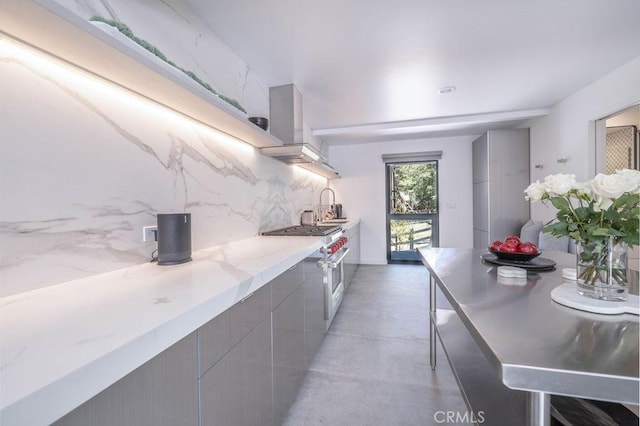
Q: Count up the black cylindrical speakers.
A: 1